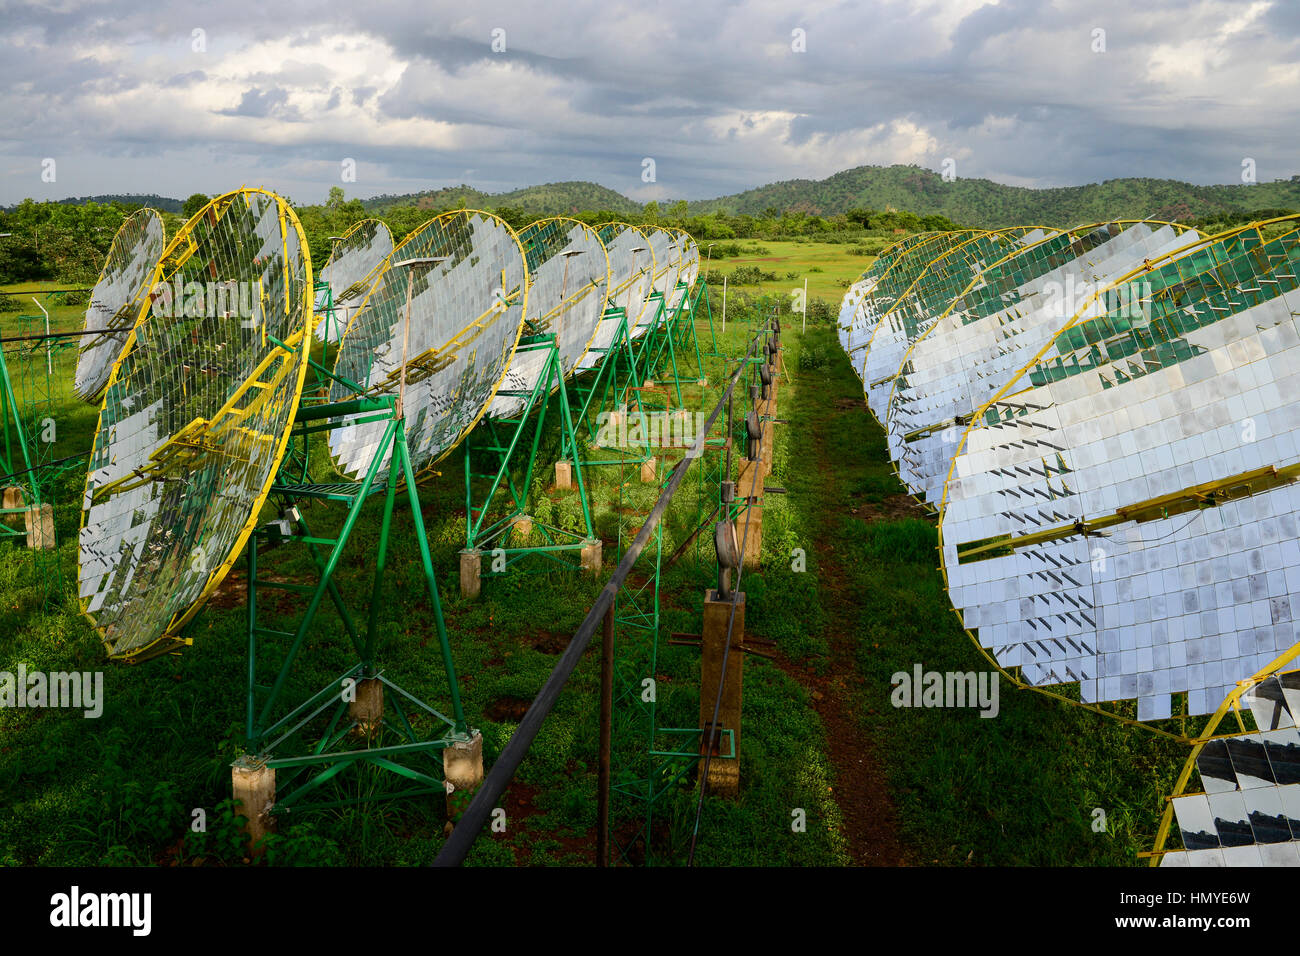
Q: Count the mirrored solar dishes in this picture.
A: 14